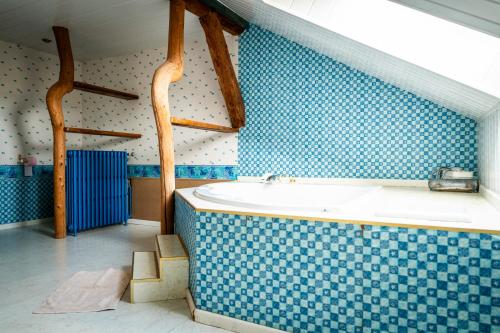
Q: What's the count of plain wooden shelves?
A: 3